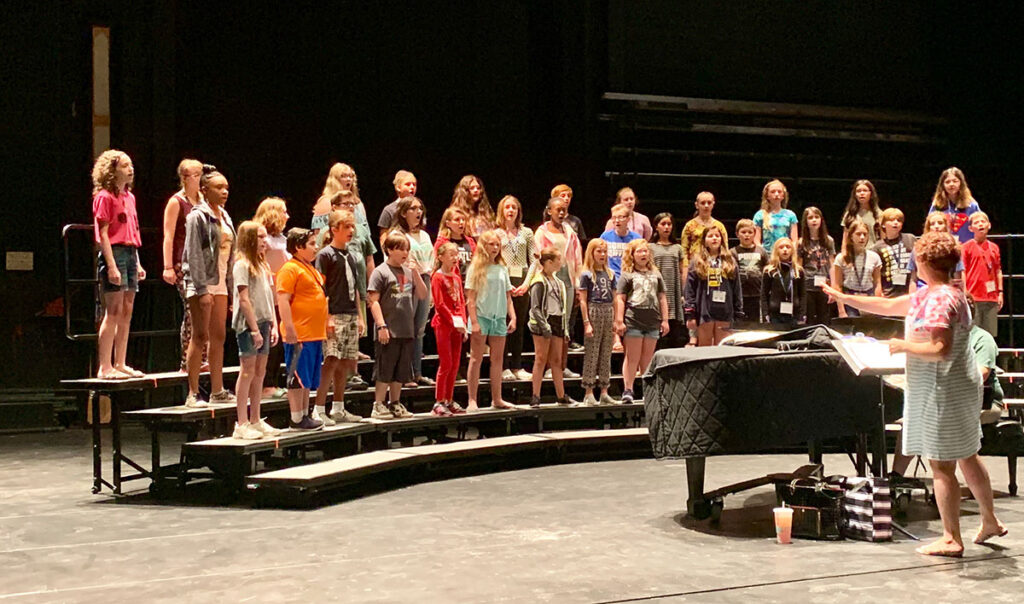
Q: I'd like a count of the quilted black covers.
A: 1